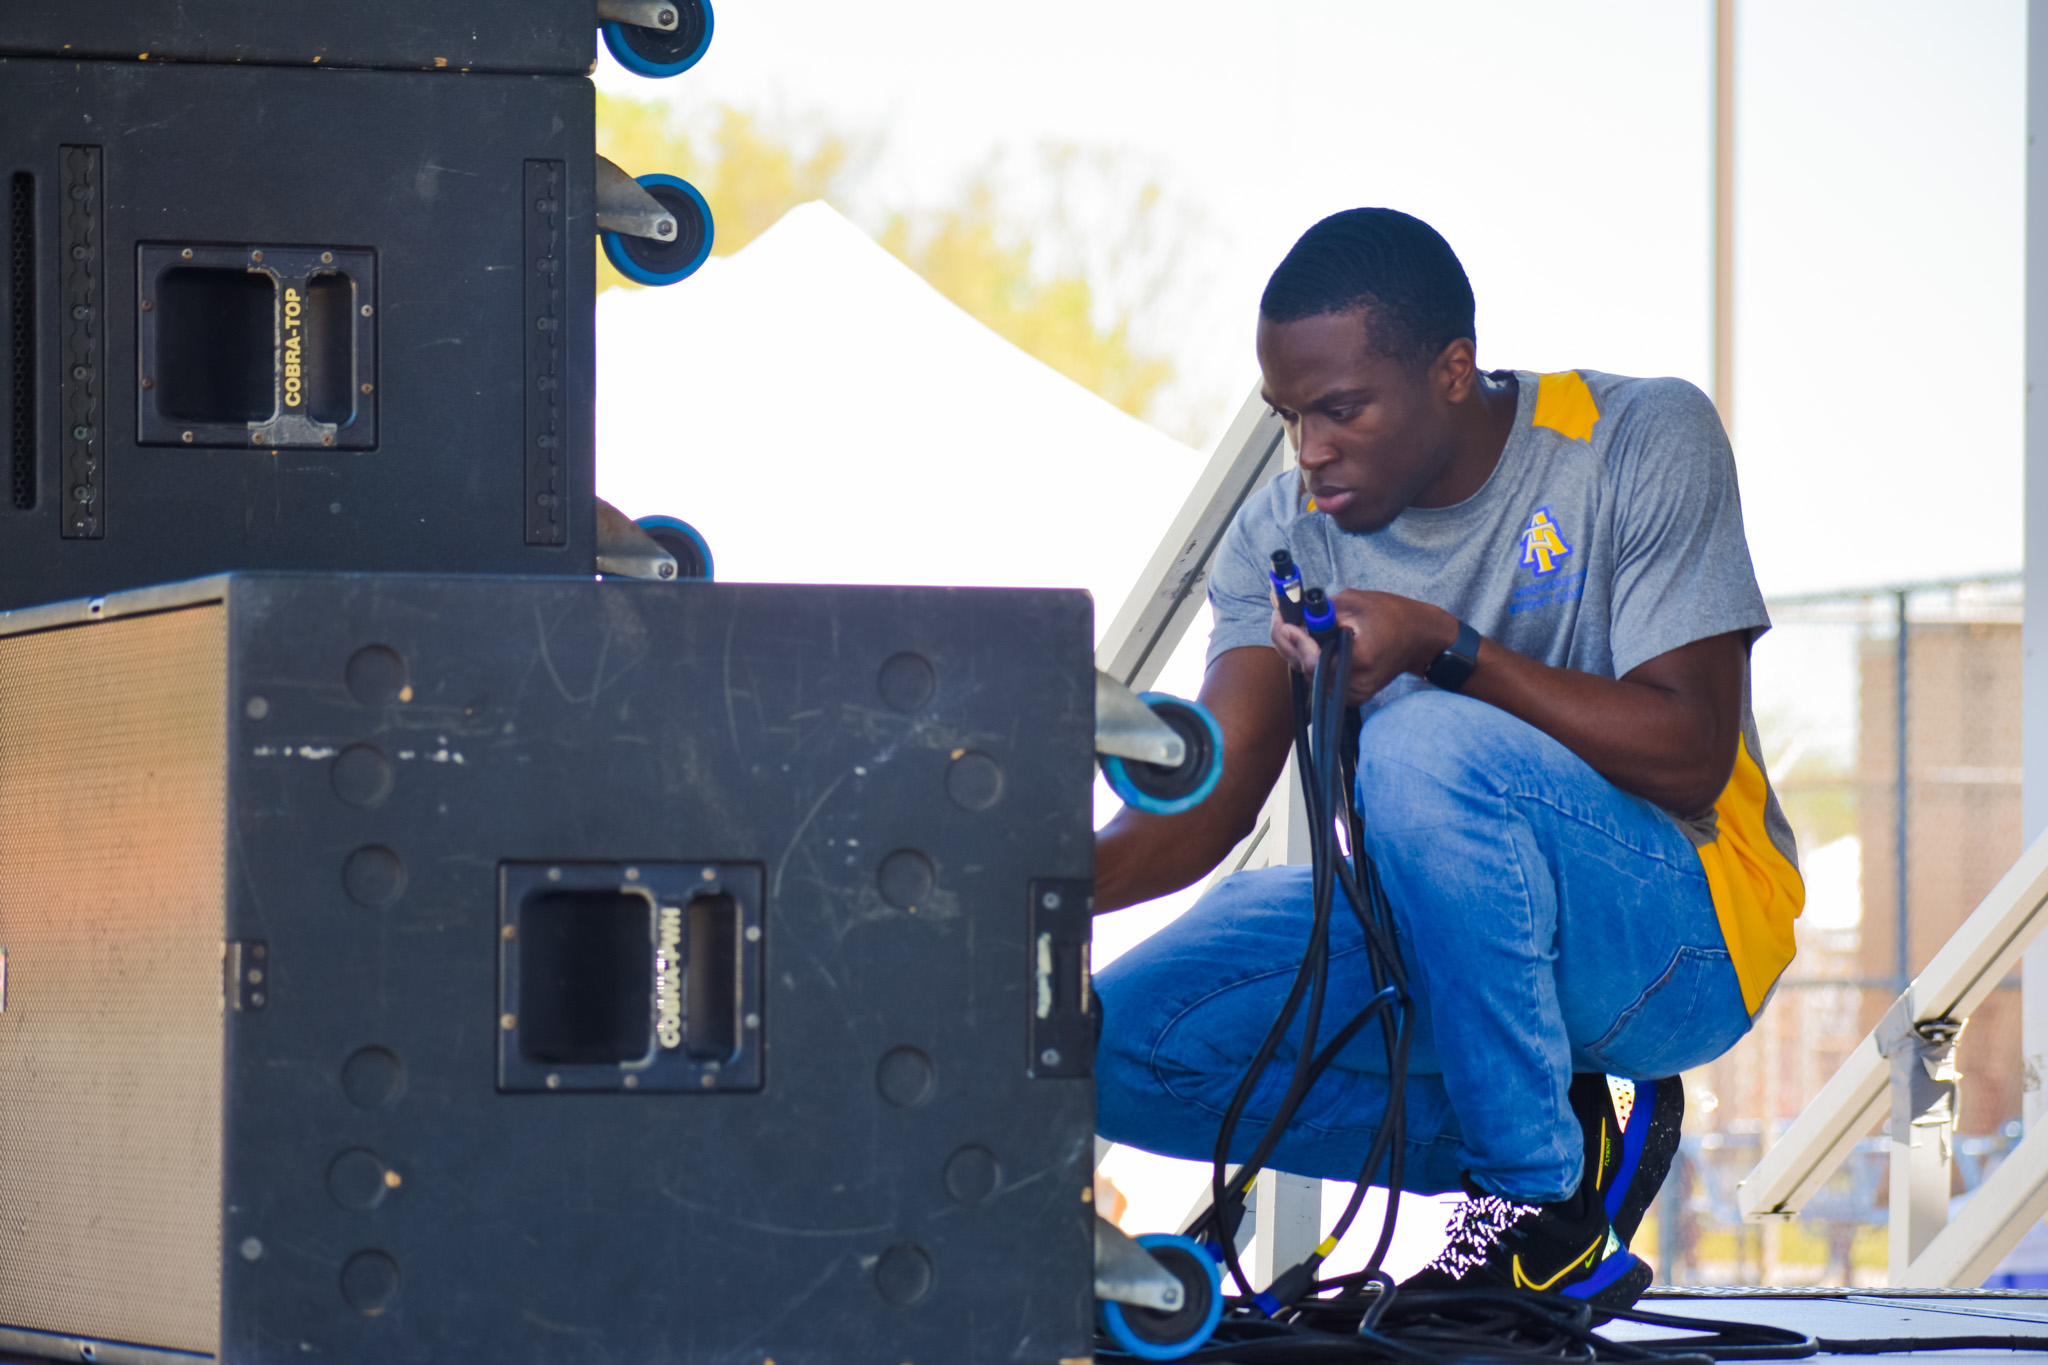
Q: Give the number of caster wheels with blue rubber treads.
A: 5